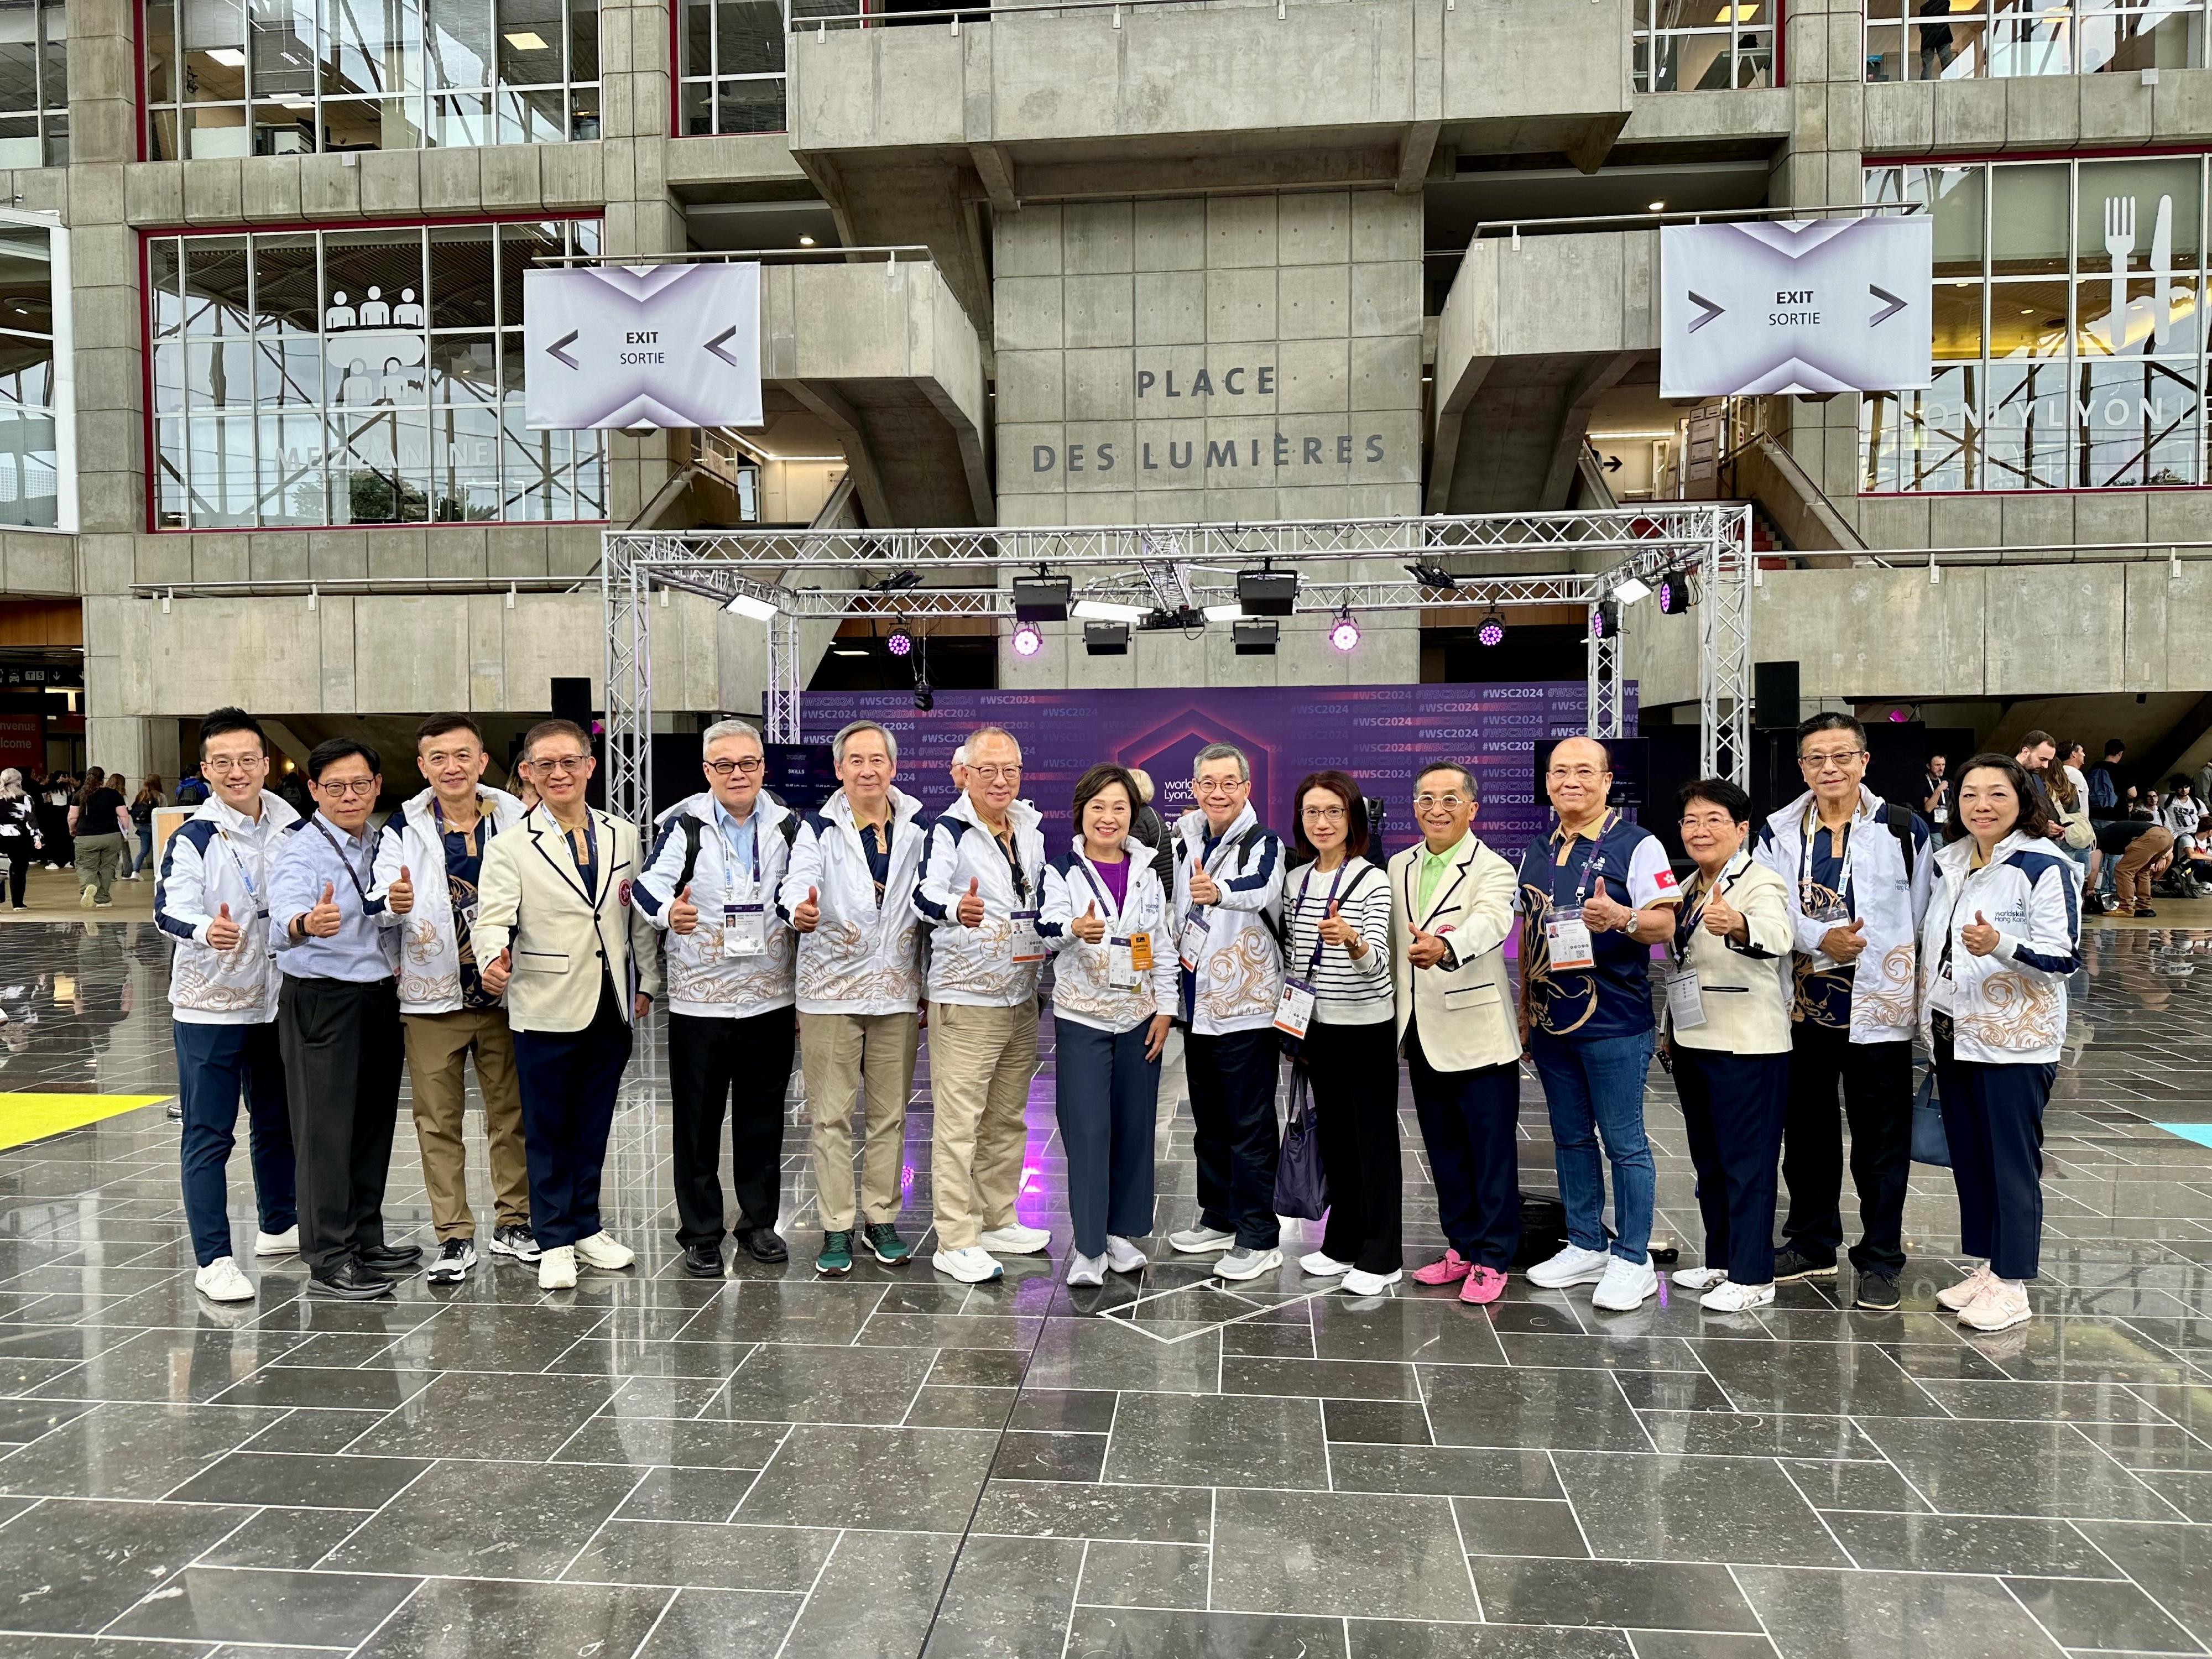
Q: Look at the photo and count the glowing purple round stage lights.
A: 6